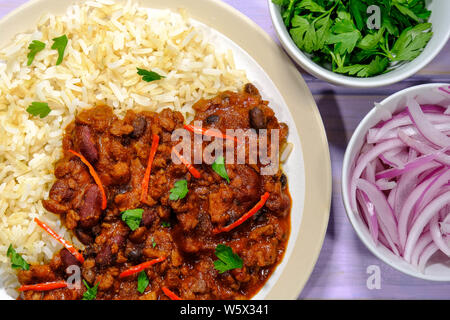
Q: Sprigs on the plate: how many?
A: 11